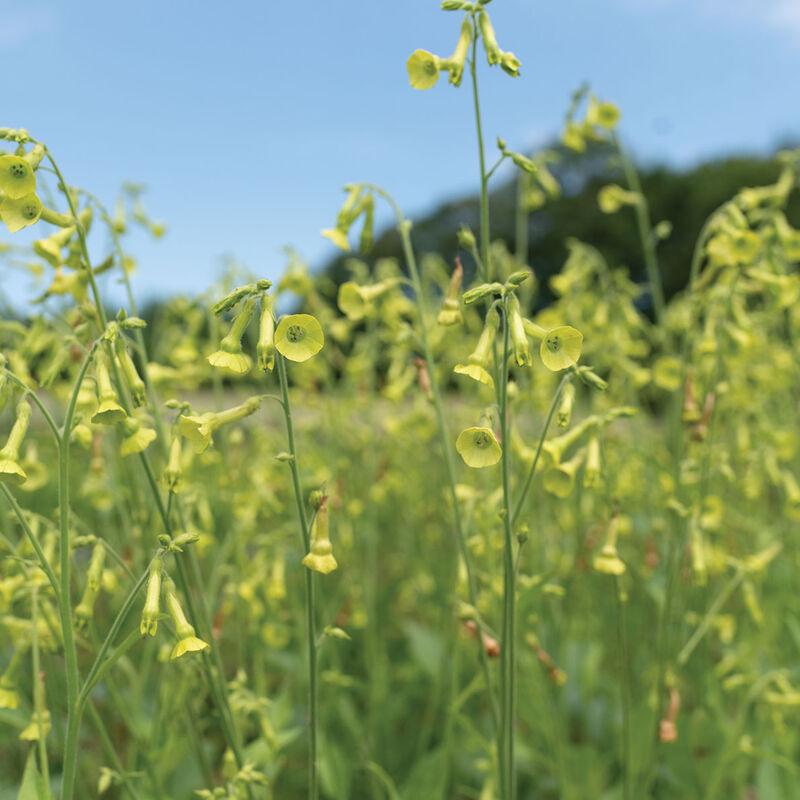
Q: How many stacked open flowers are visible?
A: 2